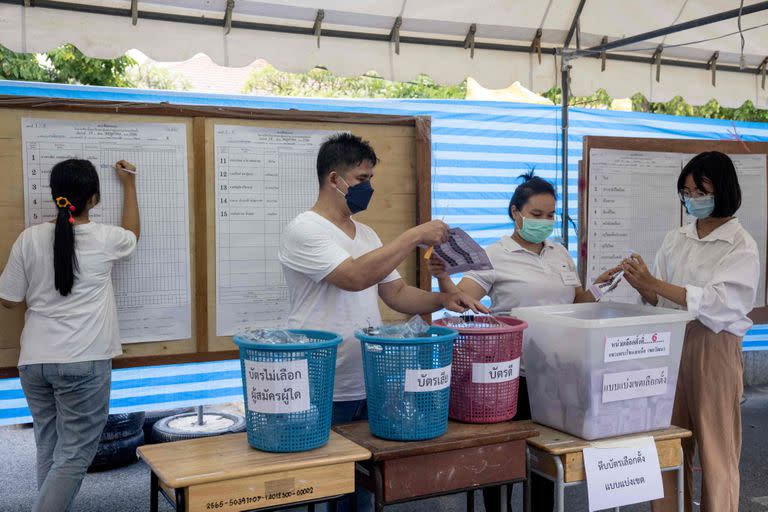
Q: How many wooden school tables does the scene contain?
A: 3